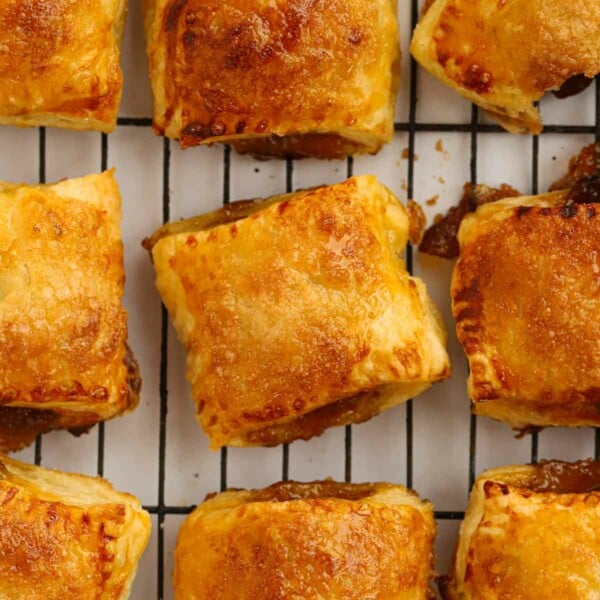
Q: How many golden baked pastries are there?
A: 9